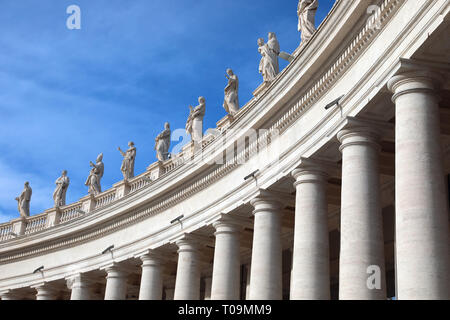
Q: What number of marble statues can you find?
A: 9